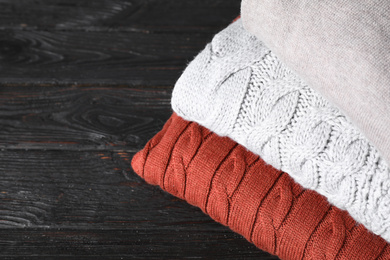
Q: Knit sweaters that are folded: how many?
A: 3